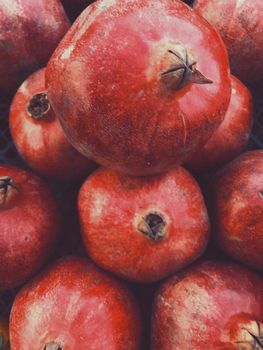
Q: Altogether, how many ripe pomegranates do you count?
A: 10